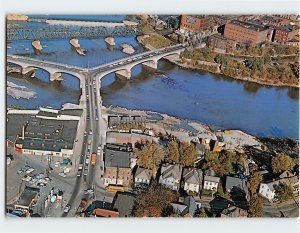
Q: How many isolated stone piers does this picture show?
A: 3